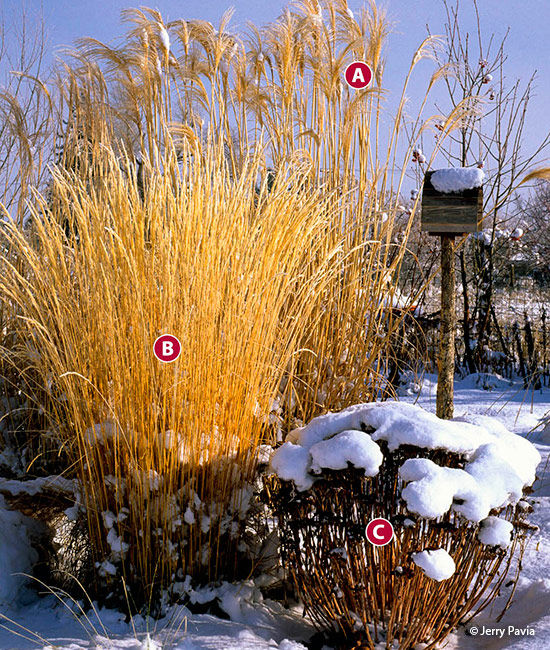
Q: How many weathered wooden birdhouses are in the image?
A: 1